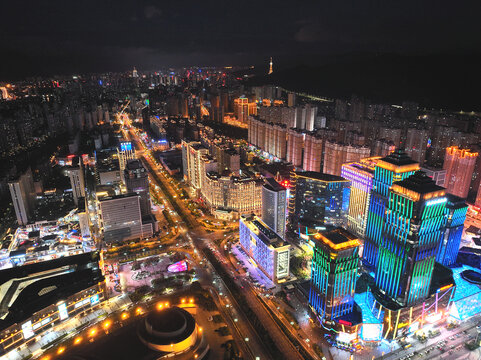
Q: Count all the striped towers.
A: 4